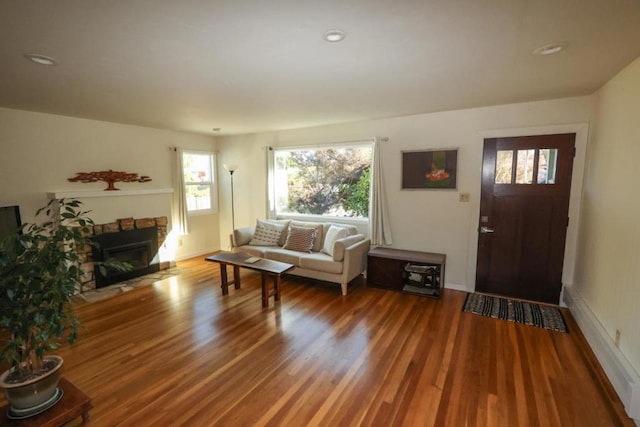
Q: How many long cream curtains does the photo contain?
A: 3